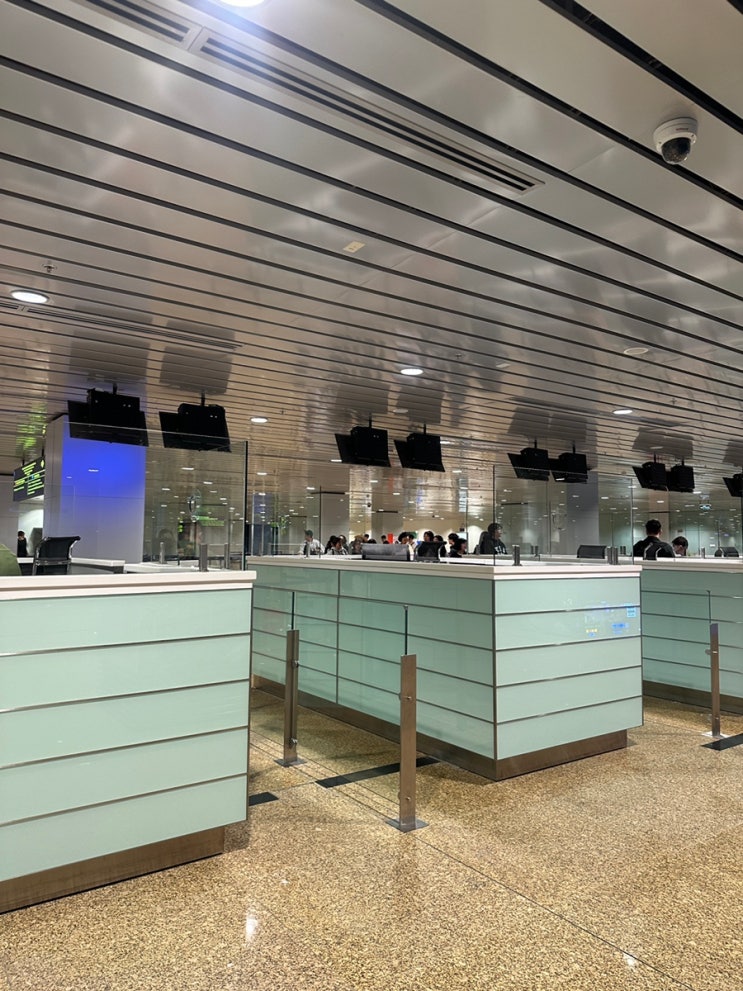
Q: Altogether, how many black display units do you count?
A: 9